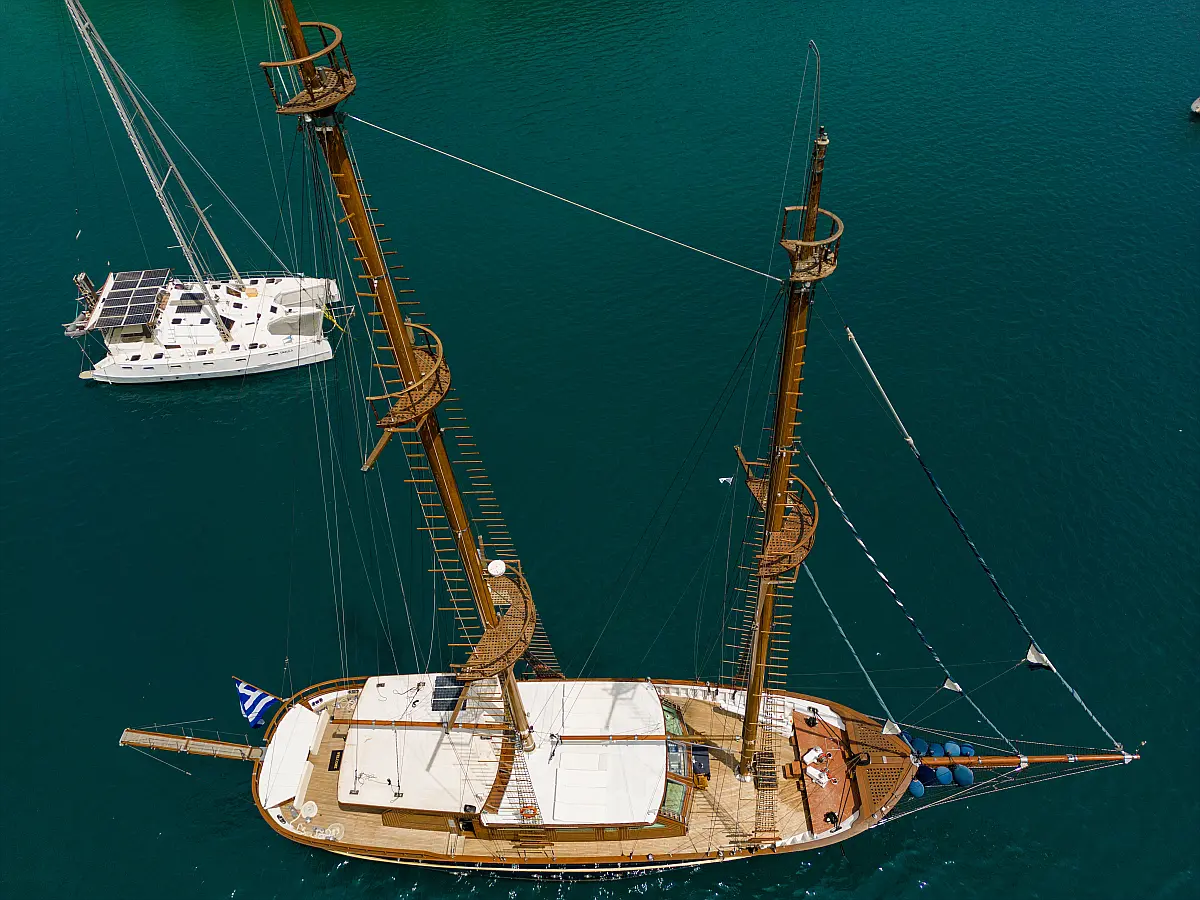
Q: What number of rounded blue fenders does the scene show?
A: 9